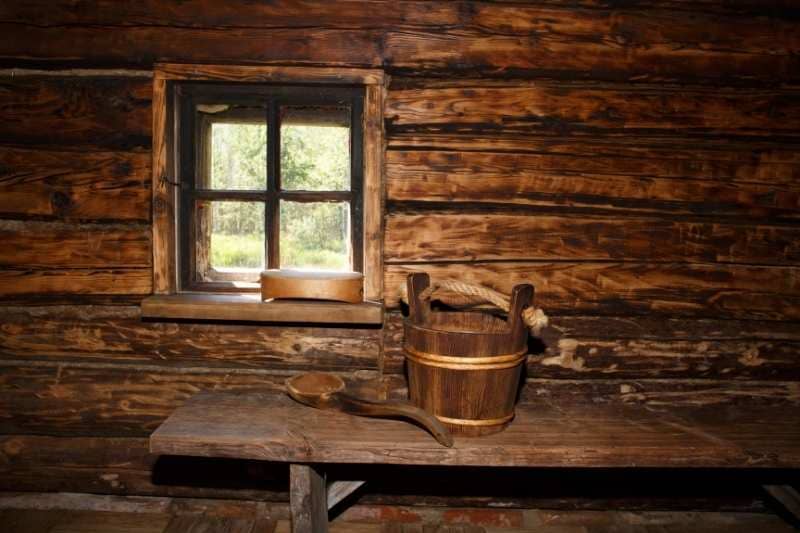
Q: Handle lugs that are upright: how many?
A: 2